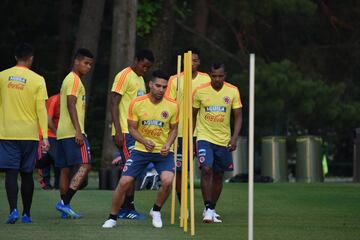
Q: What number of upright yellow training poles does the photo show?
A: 4